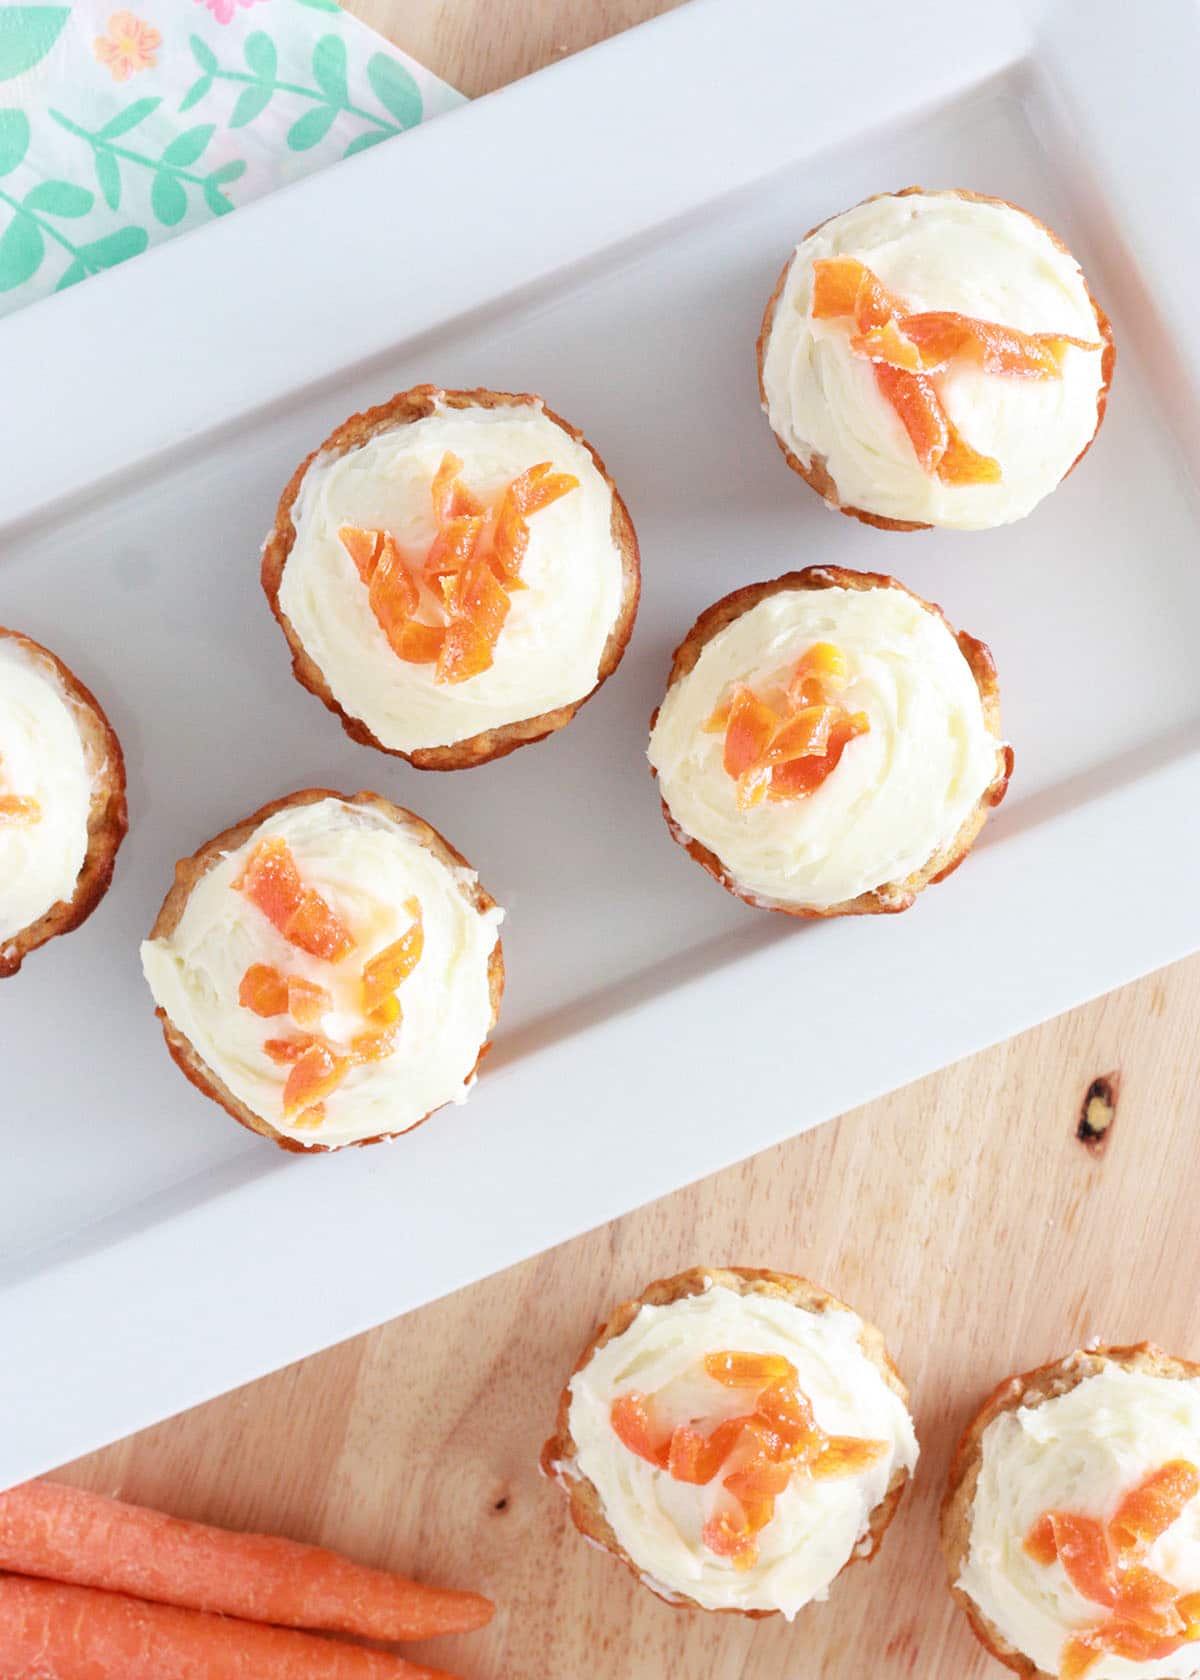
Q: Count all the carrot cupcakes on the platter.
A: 5